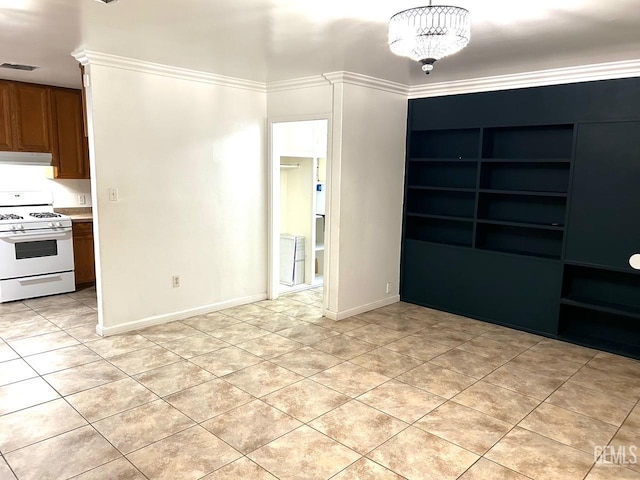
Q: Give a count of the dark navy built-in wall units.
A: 1